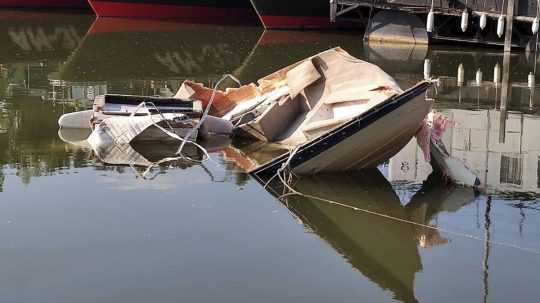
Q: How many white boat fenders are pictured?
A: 5